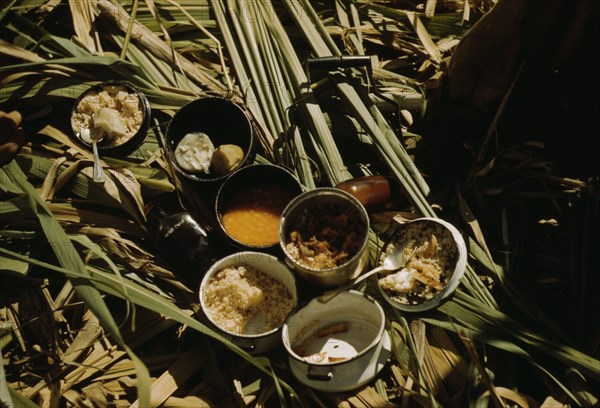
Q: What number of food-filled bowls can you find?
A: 7